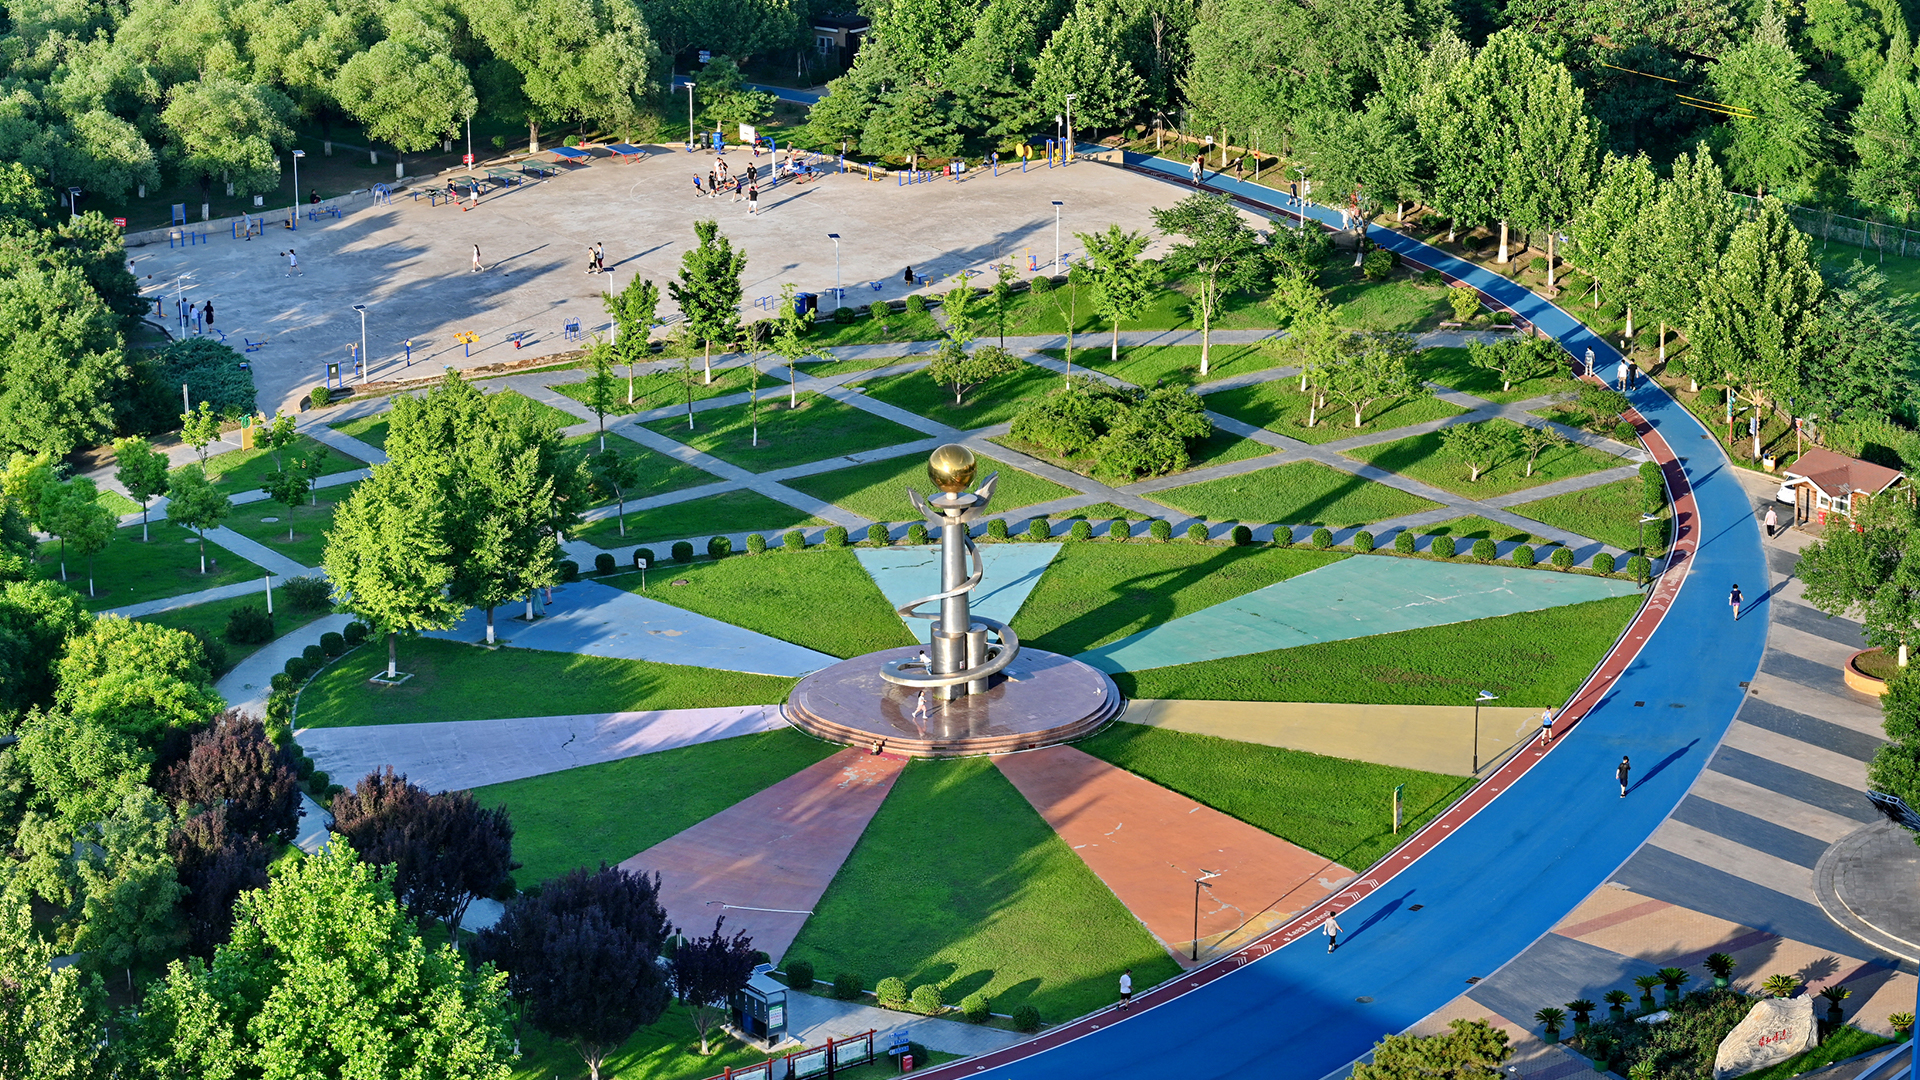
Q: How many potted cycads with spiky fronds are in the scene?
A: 11